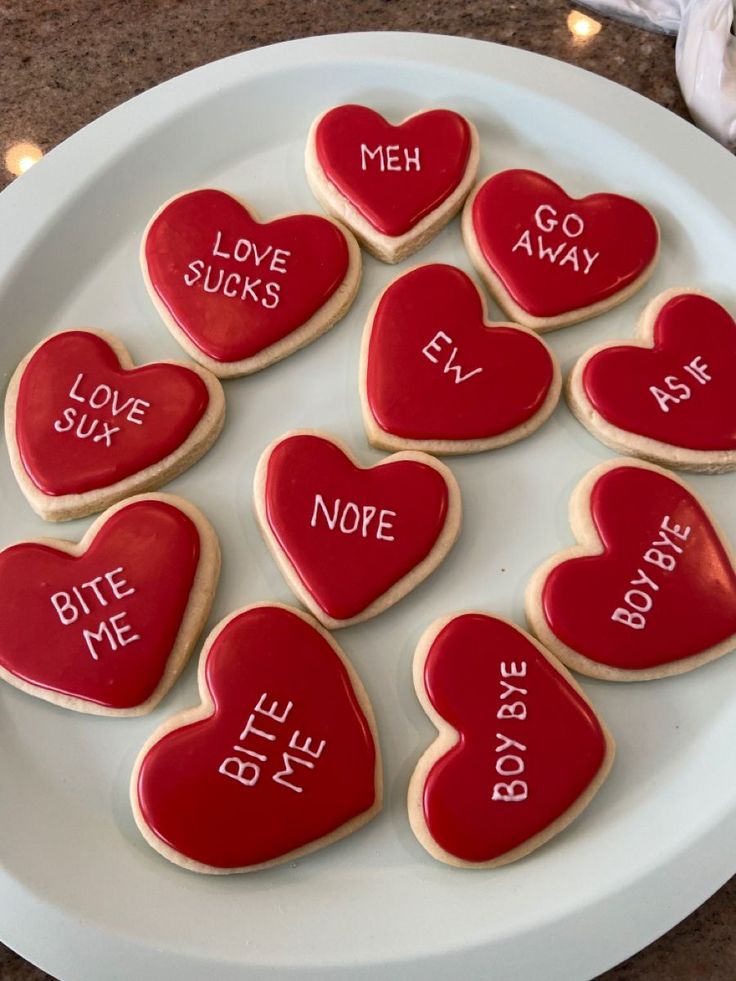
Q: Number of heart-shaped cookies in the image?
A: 11